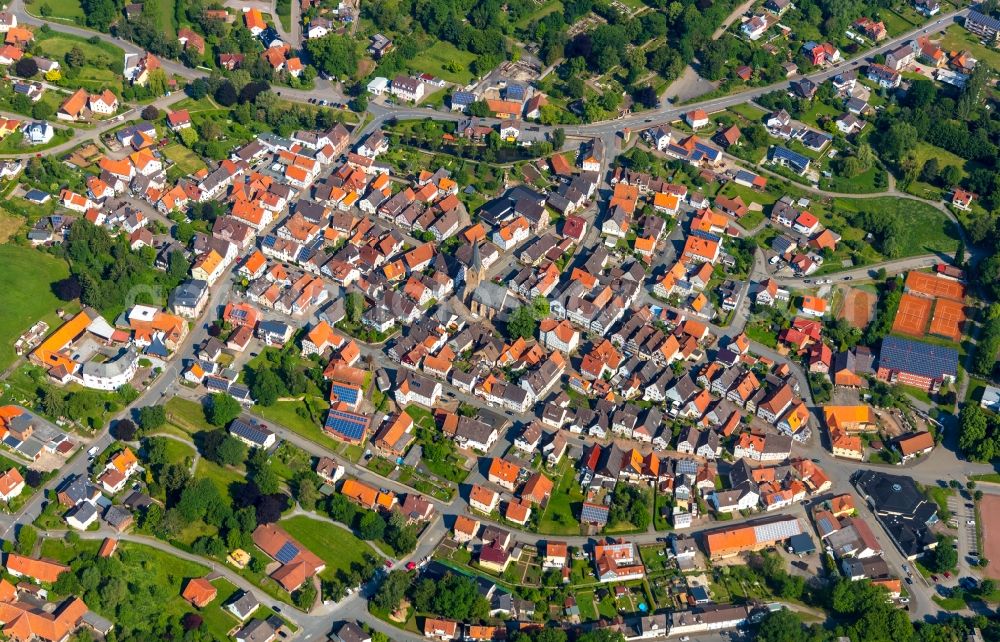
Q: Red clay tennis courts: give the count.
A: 3